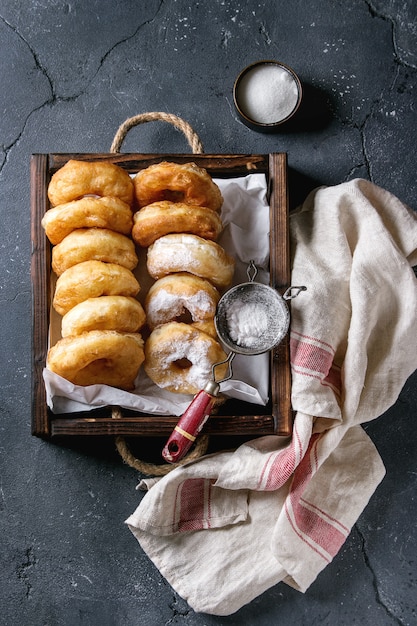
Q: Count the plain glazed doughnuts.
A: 8